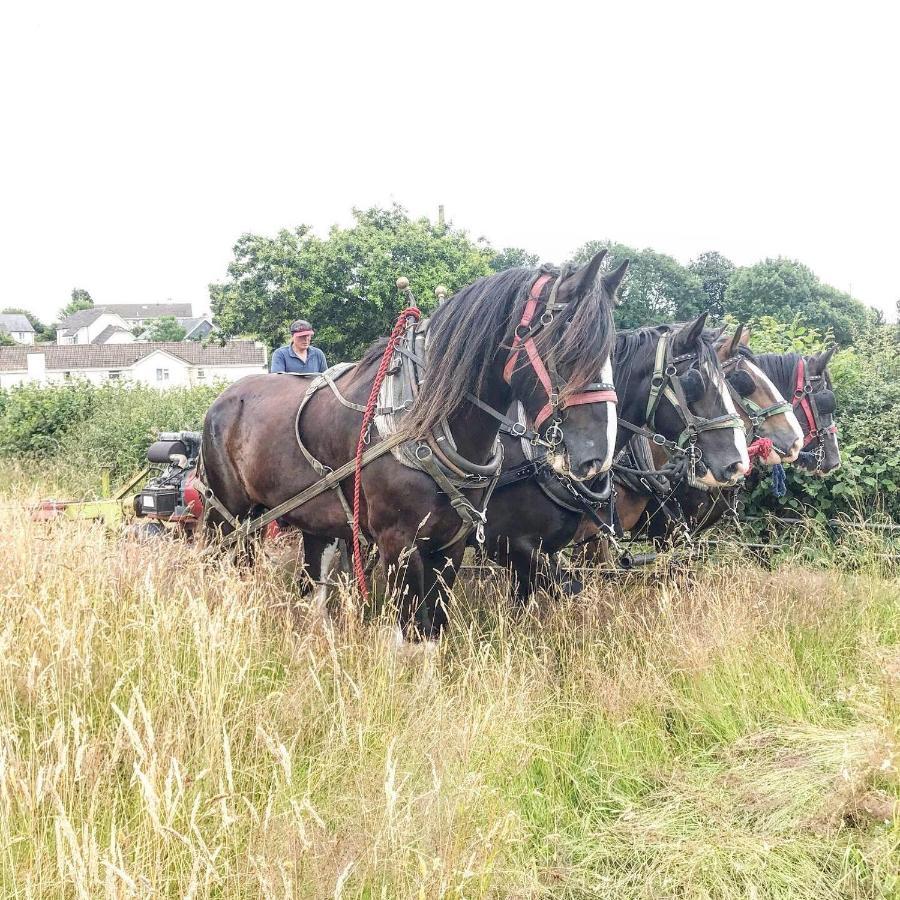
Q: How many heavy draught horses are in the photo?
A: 4